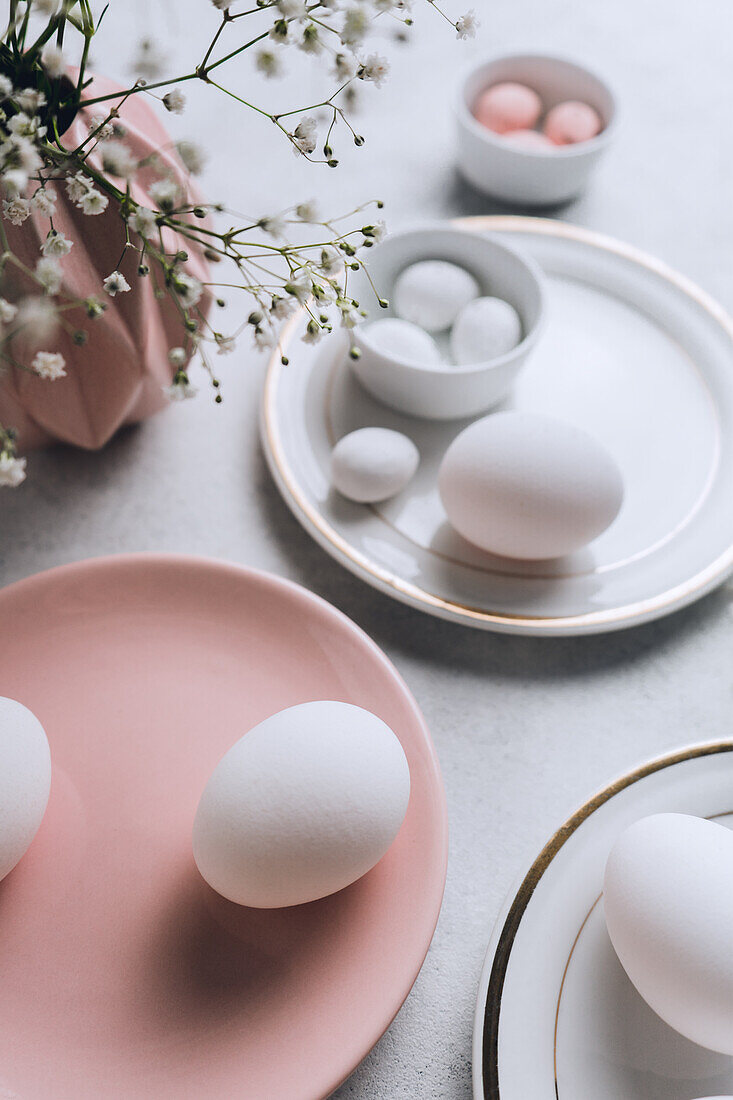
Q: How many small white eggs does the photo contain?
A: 4